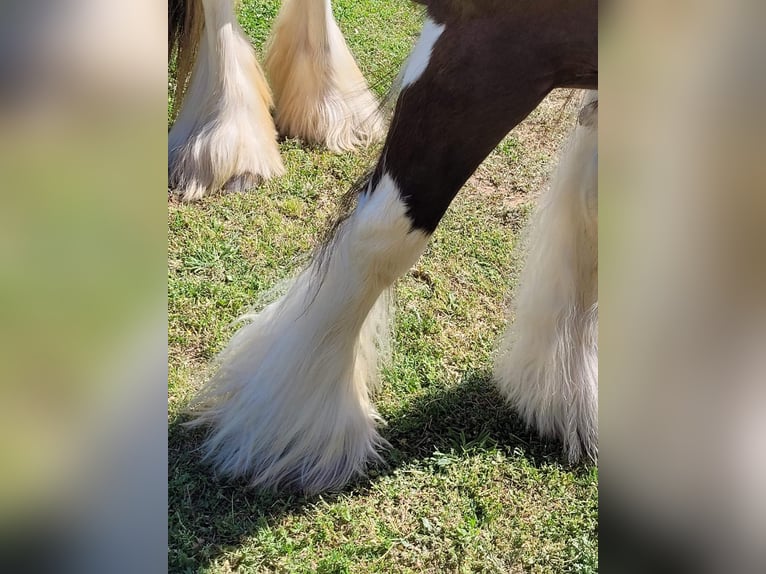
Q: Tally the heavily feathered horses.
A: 2